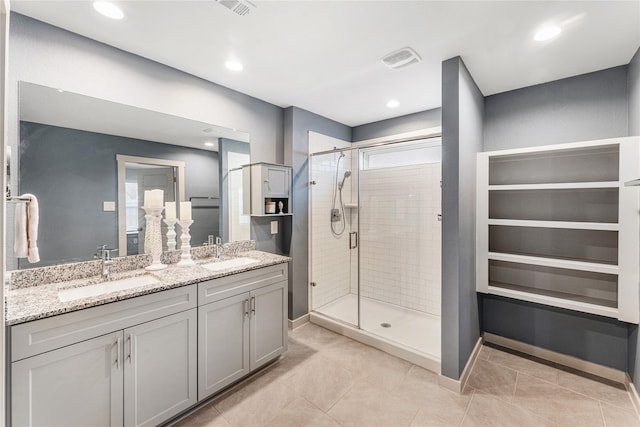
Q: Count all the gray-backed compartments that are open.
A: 4